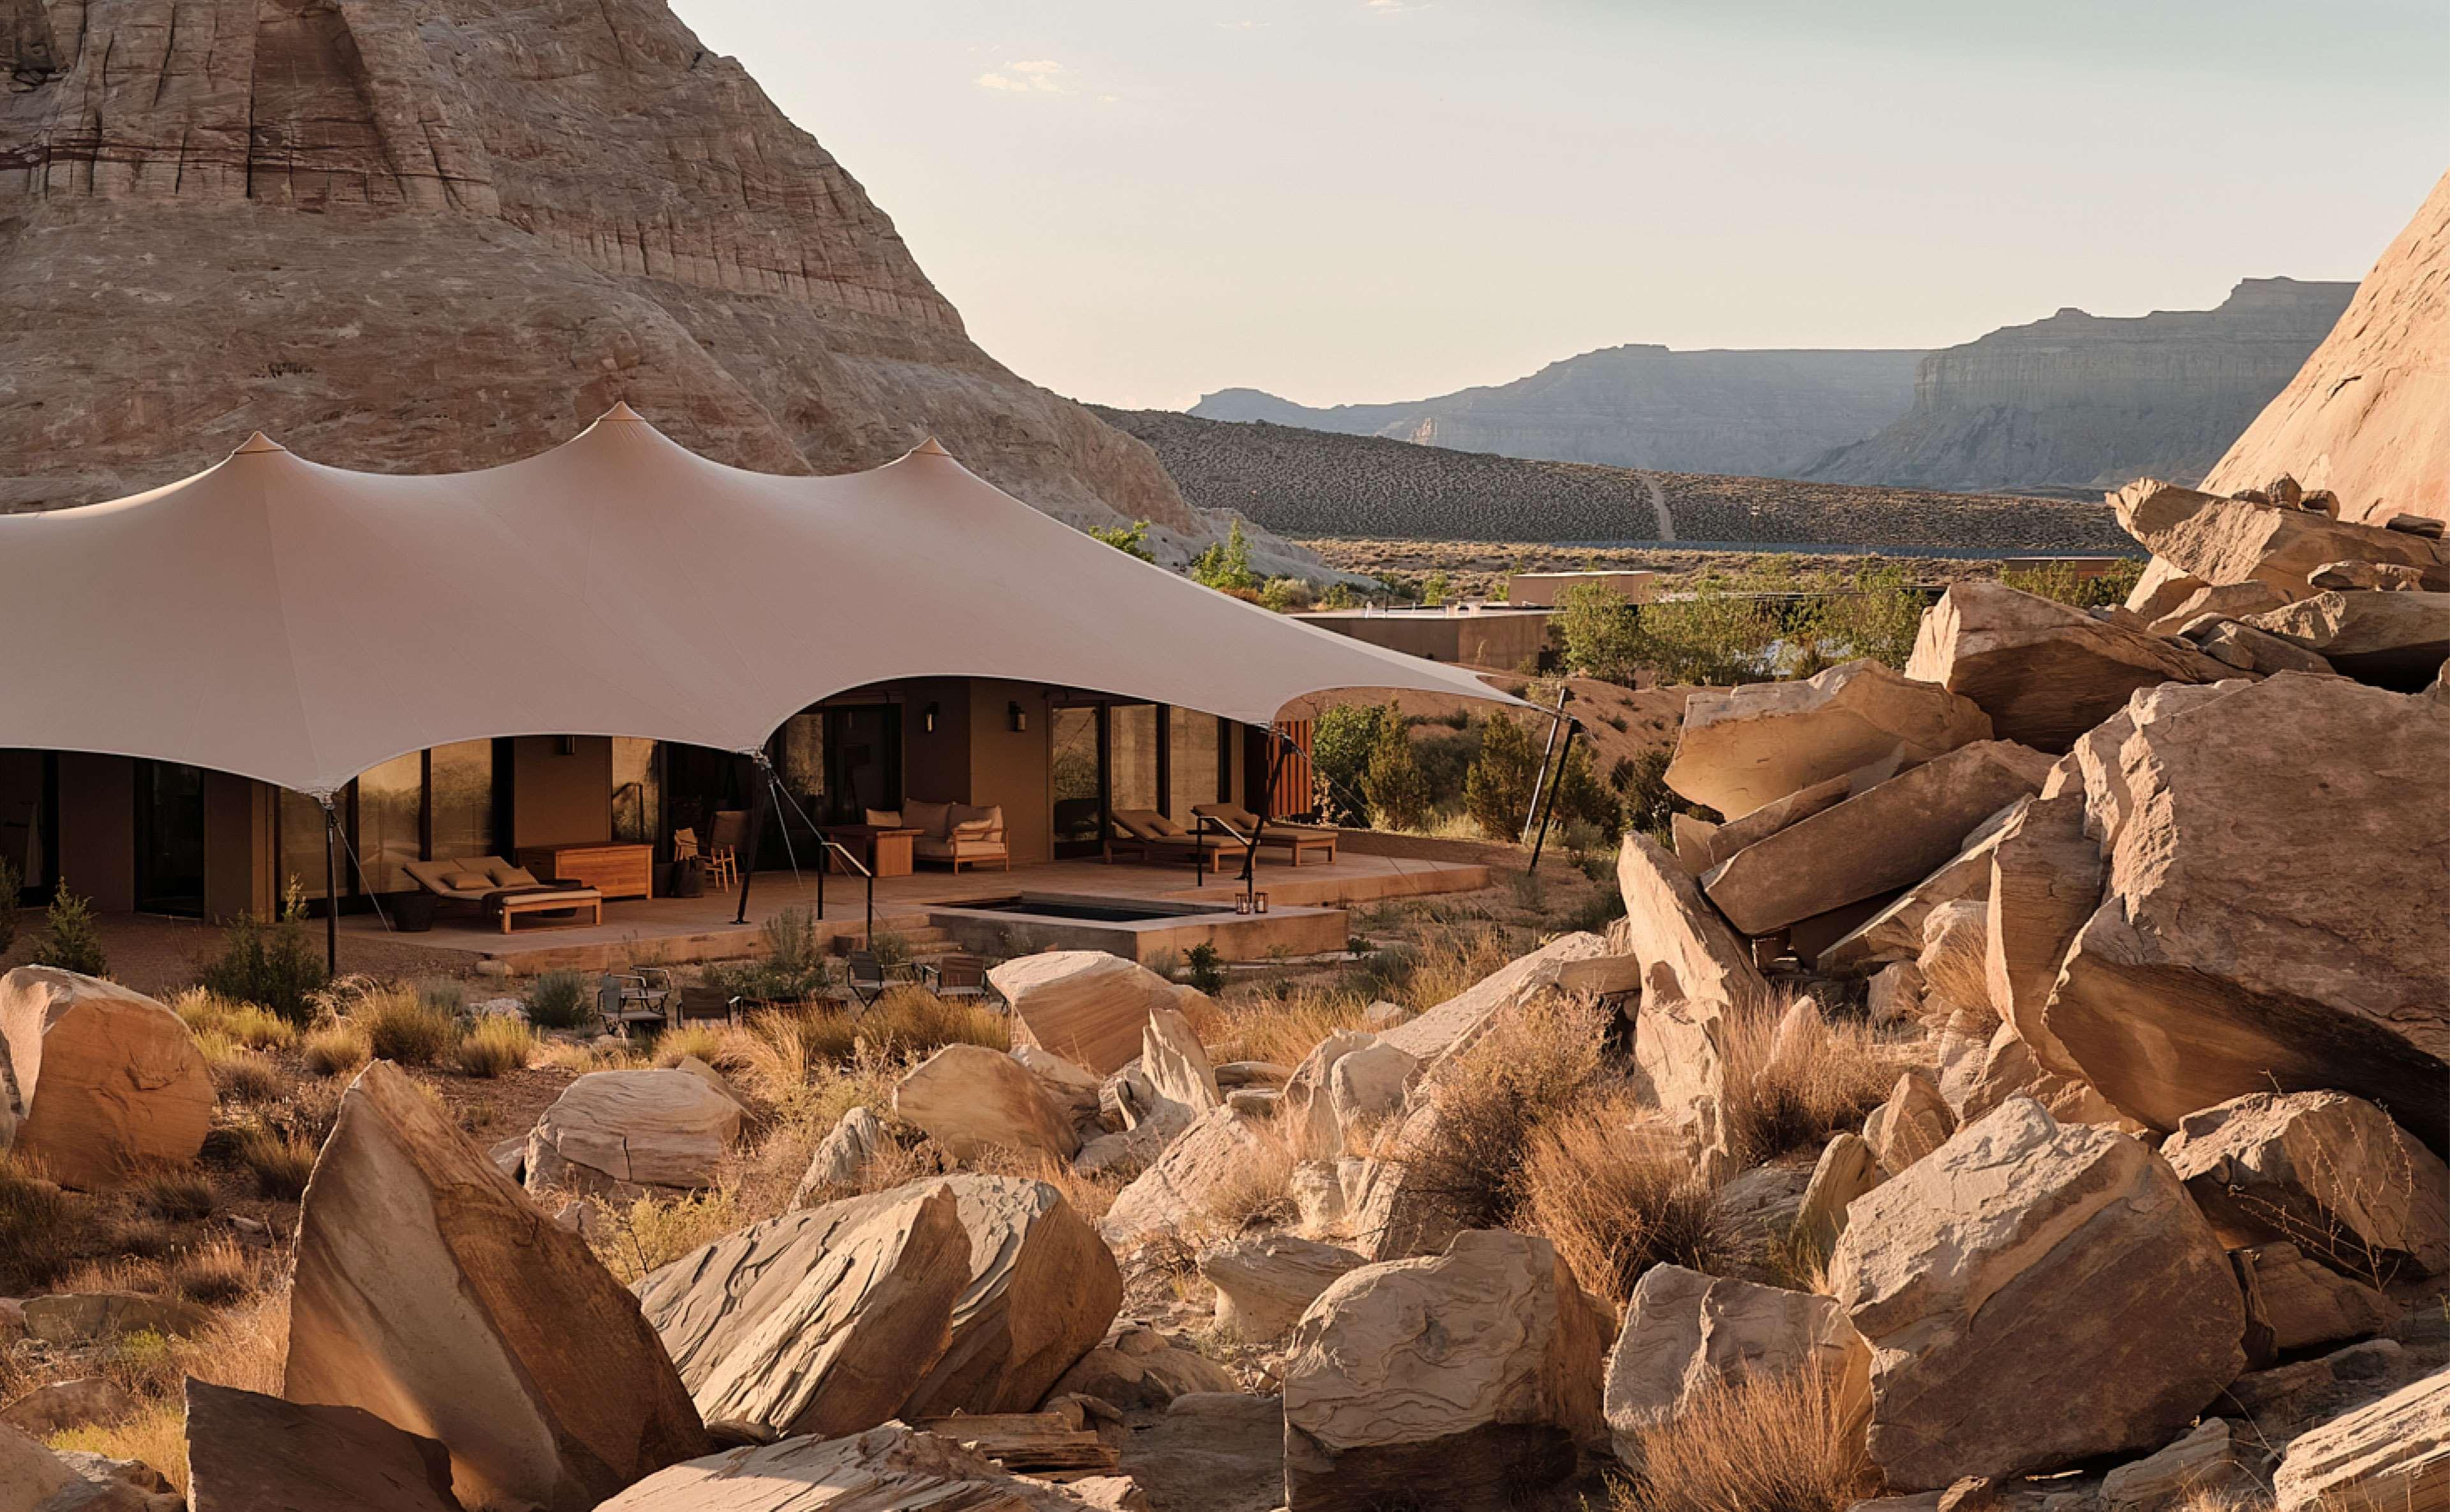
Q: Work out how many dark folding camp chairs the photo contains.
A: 5